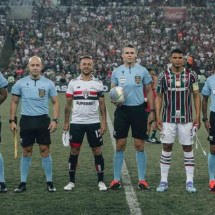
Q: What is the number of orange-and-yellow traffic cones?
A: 0